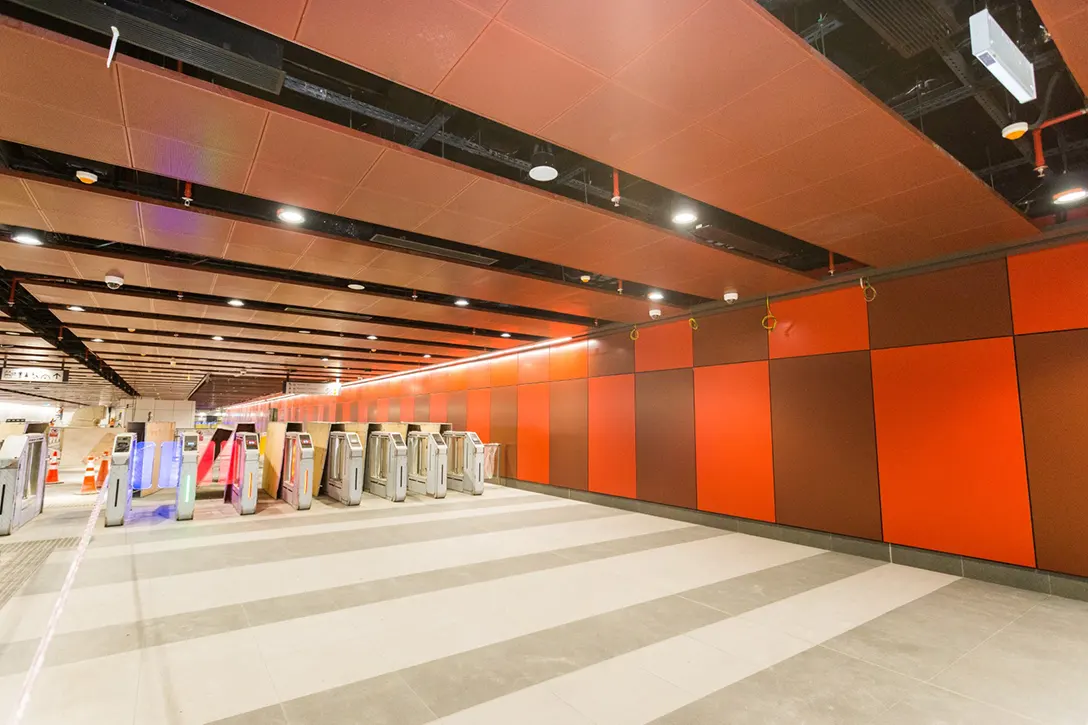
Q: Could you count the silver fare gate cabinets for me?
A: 9